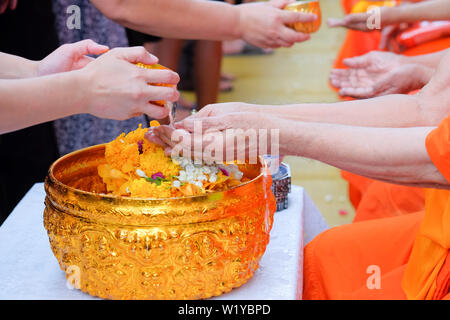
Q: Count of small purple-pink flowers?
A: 3